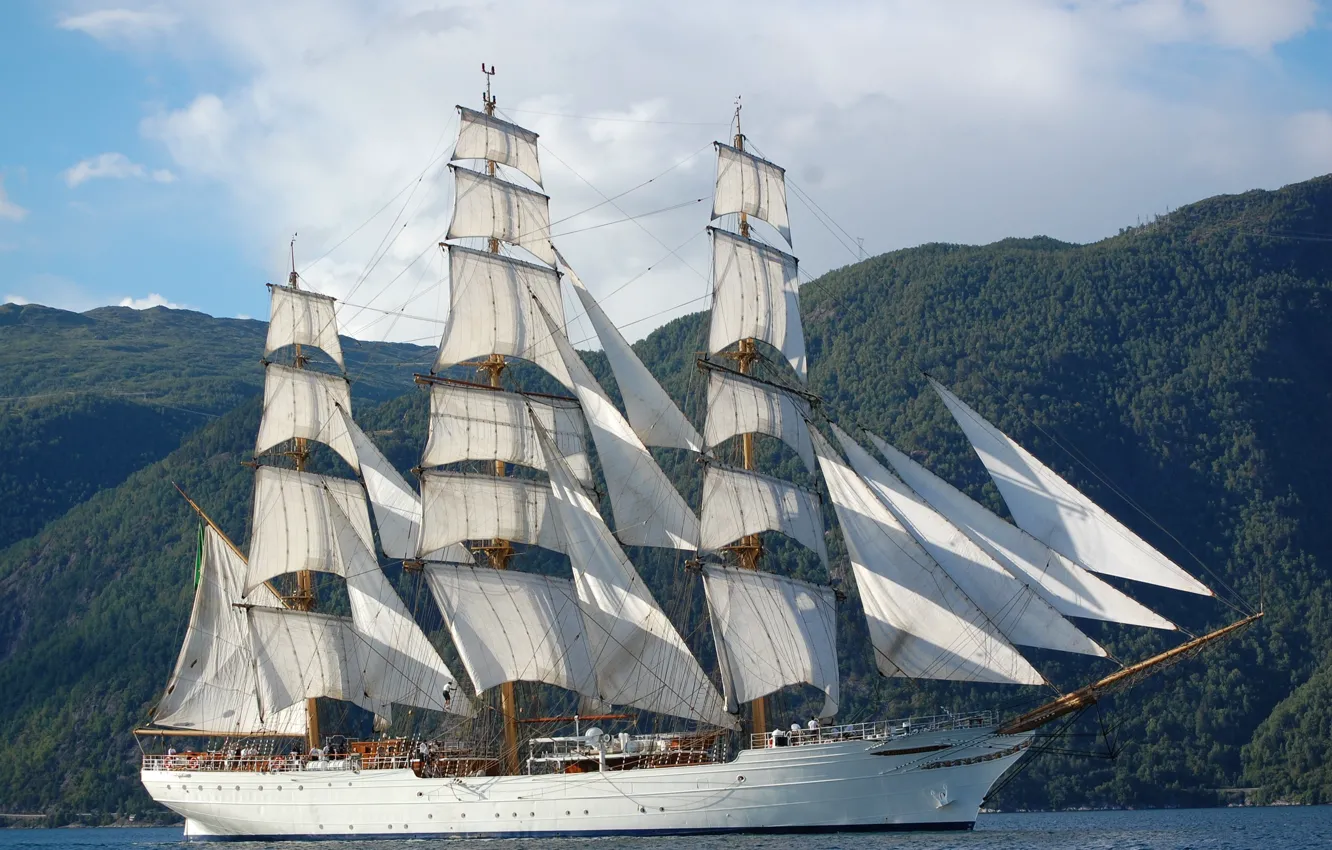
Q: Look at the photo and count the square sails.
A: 15